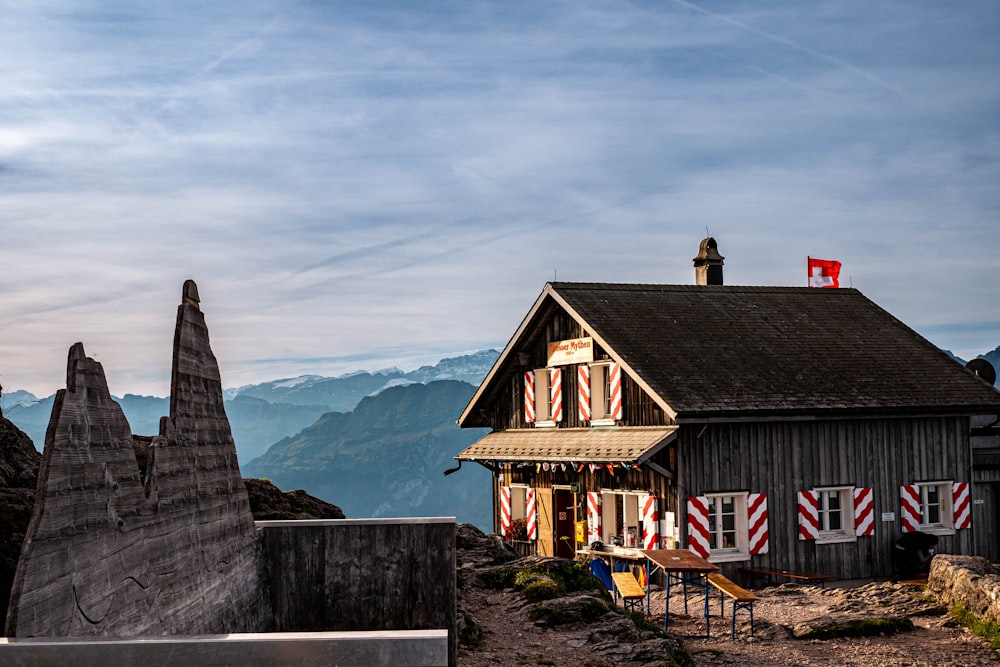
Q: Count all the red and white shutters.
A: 14